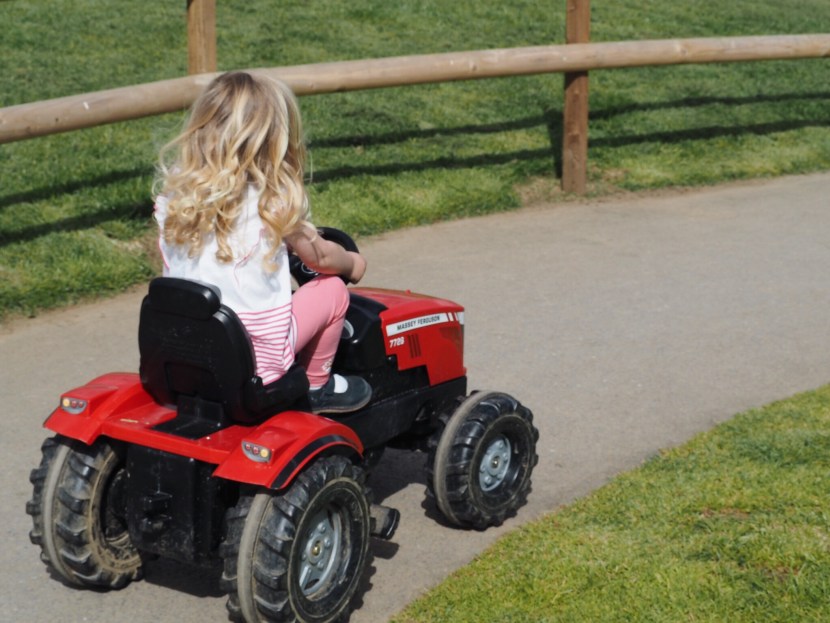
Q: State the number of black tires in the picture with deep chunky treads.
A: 3